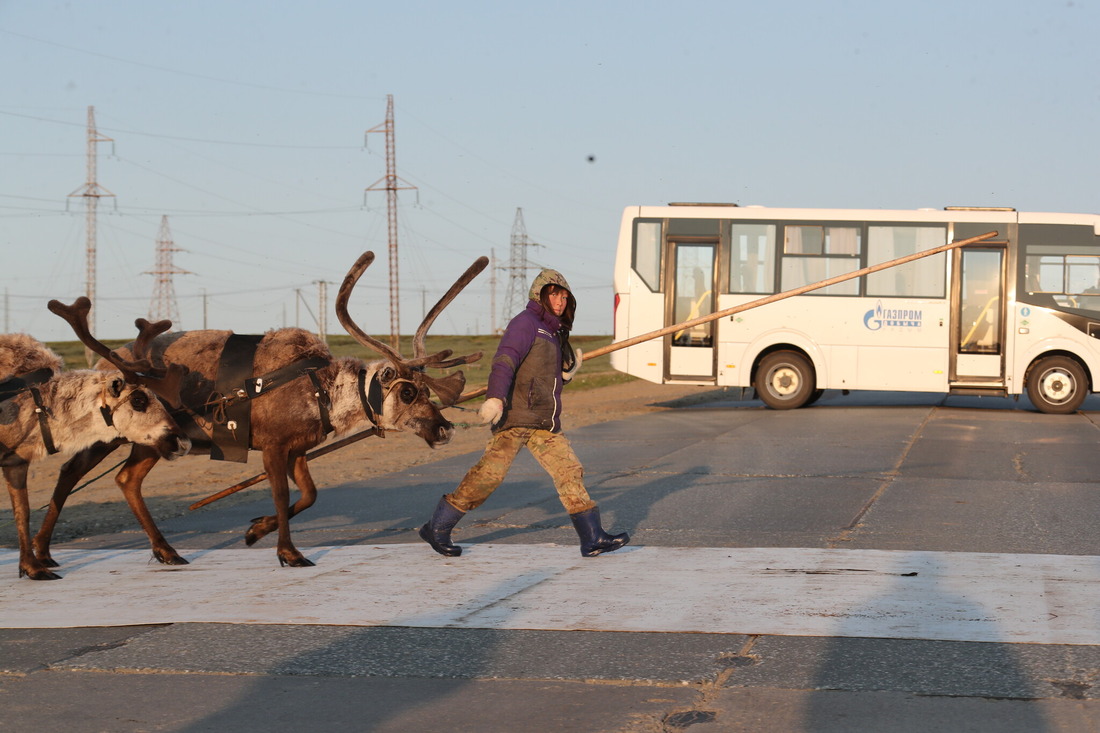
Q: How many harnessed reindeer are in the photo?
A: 2